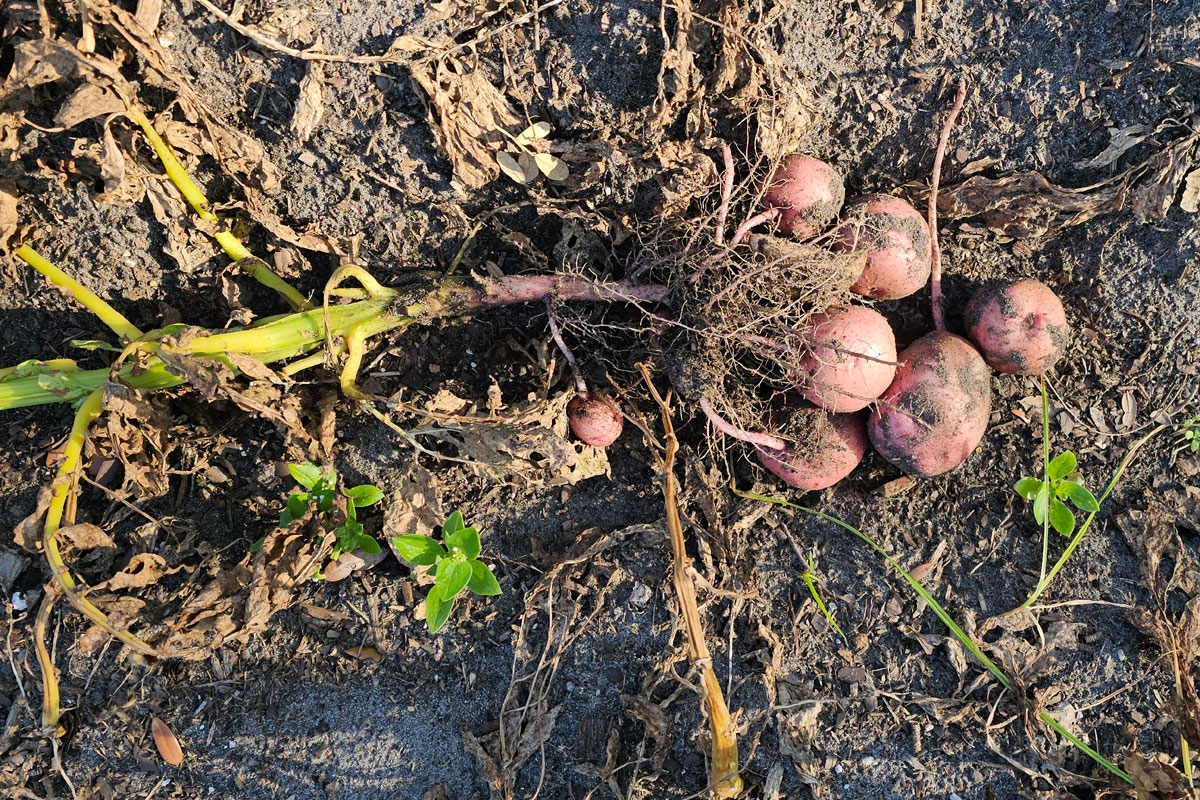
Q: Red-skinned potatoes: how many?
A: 7